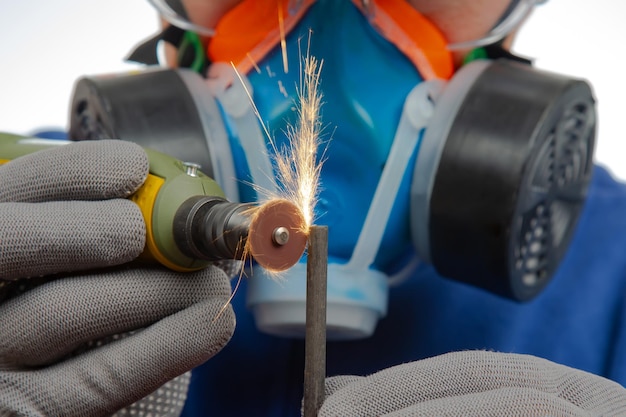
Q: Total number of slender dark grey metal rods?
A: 1